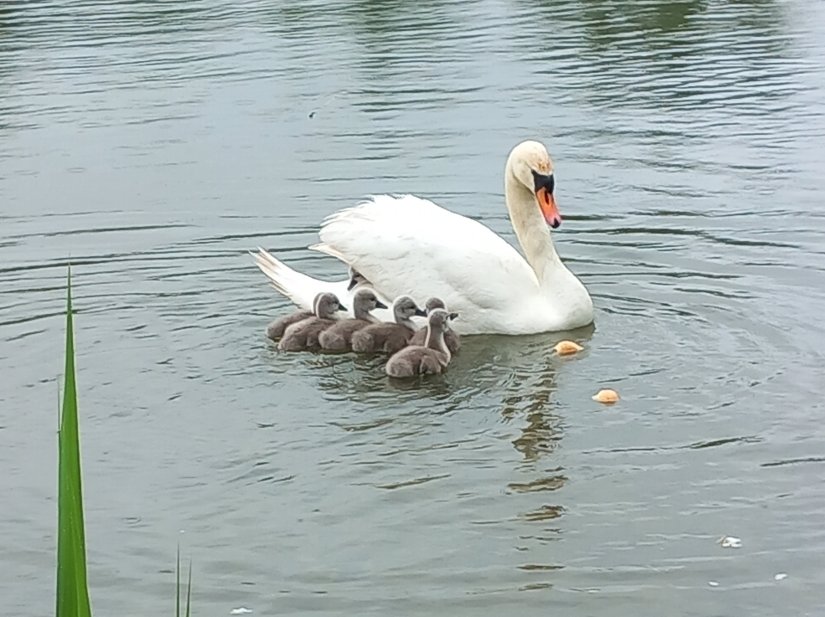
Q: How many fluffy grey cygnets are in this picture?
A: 7